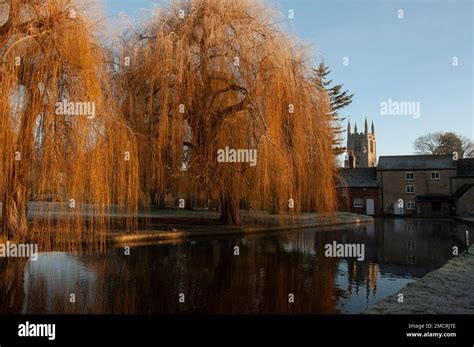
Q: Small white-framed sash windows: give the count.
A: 5